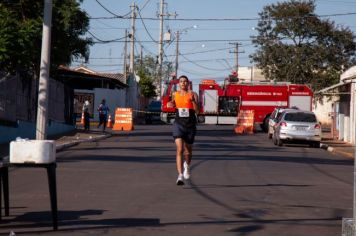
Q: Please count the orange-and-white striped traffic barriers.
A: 2